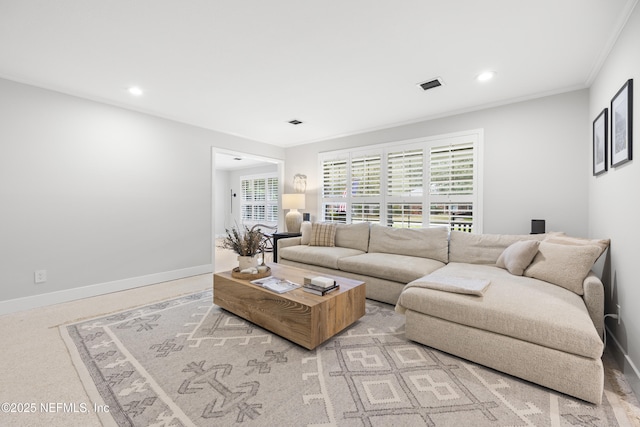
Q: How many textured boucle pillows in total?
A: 1